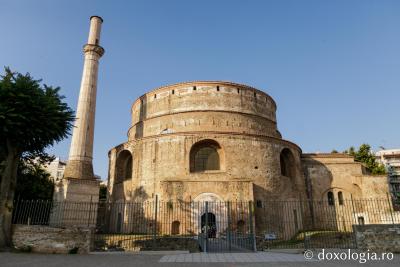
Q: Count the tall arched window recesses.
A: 3